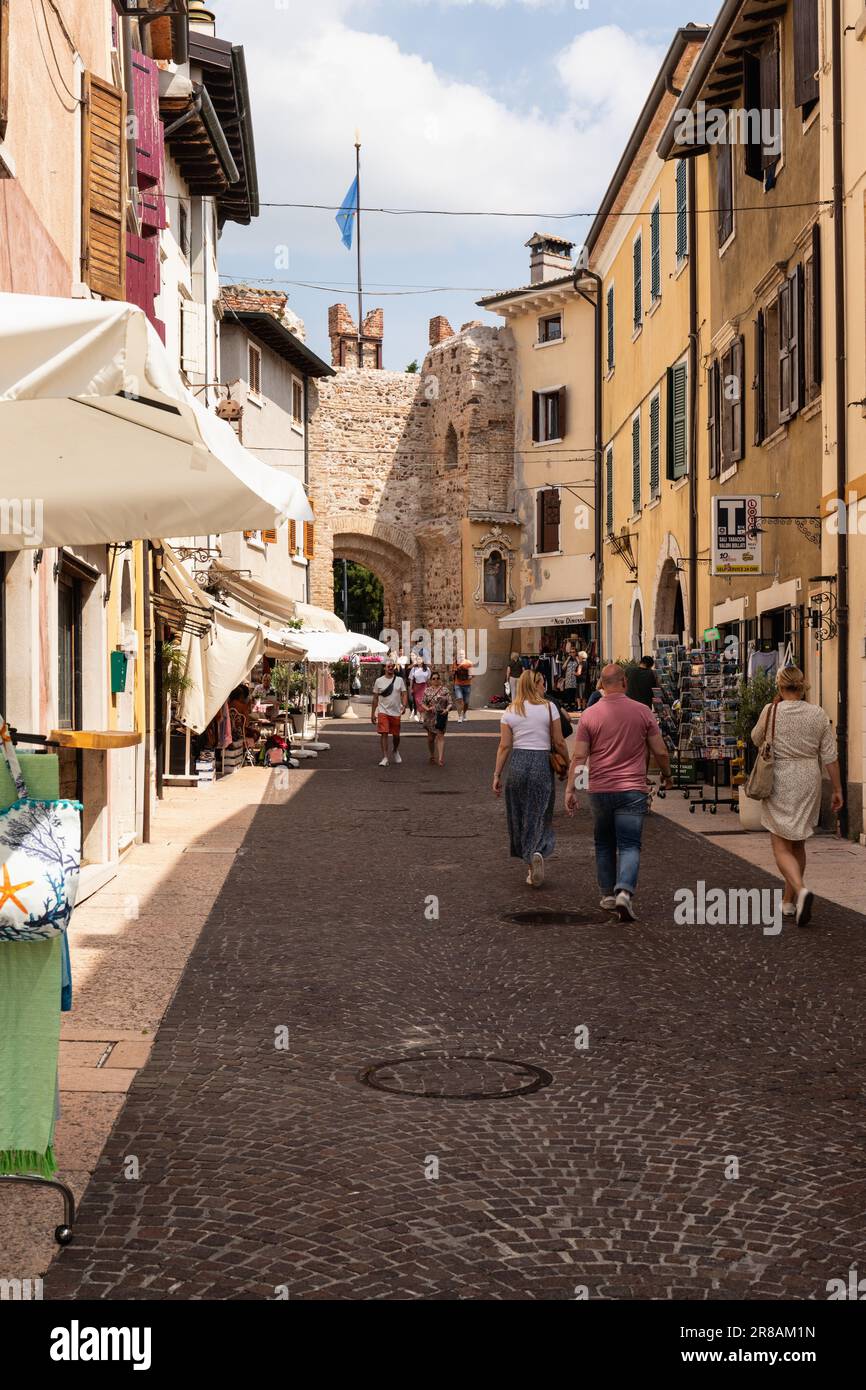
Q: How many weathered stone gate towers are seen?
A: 1